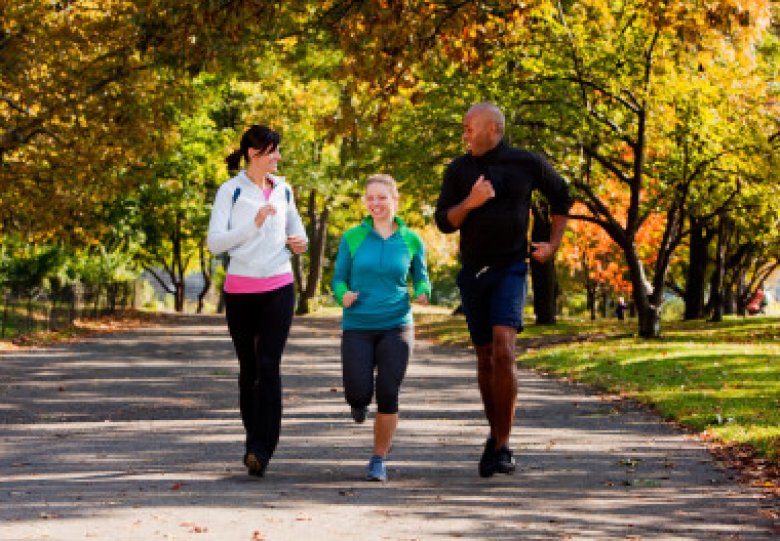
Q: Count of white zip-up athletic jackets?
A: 1